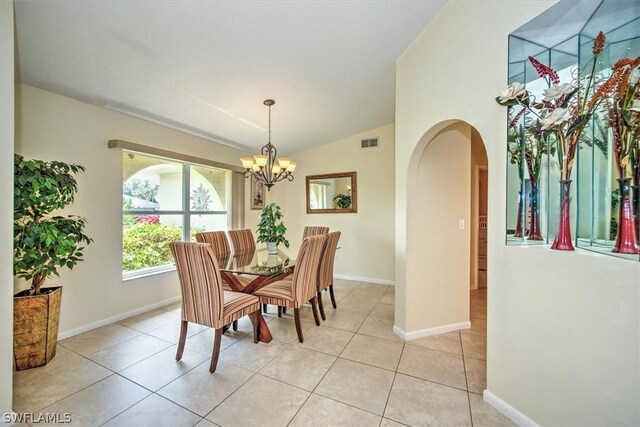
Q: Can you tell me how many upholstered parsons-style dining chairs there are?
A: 6